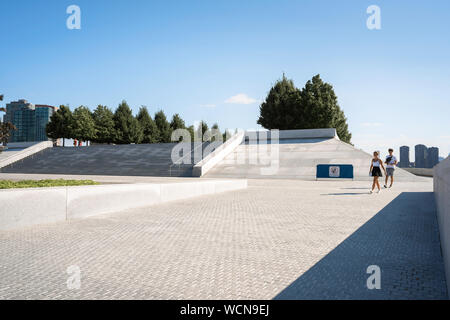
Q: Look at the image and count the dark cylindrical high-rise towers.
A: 3